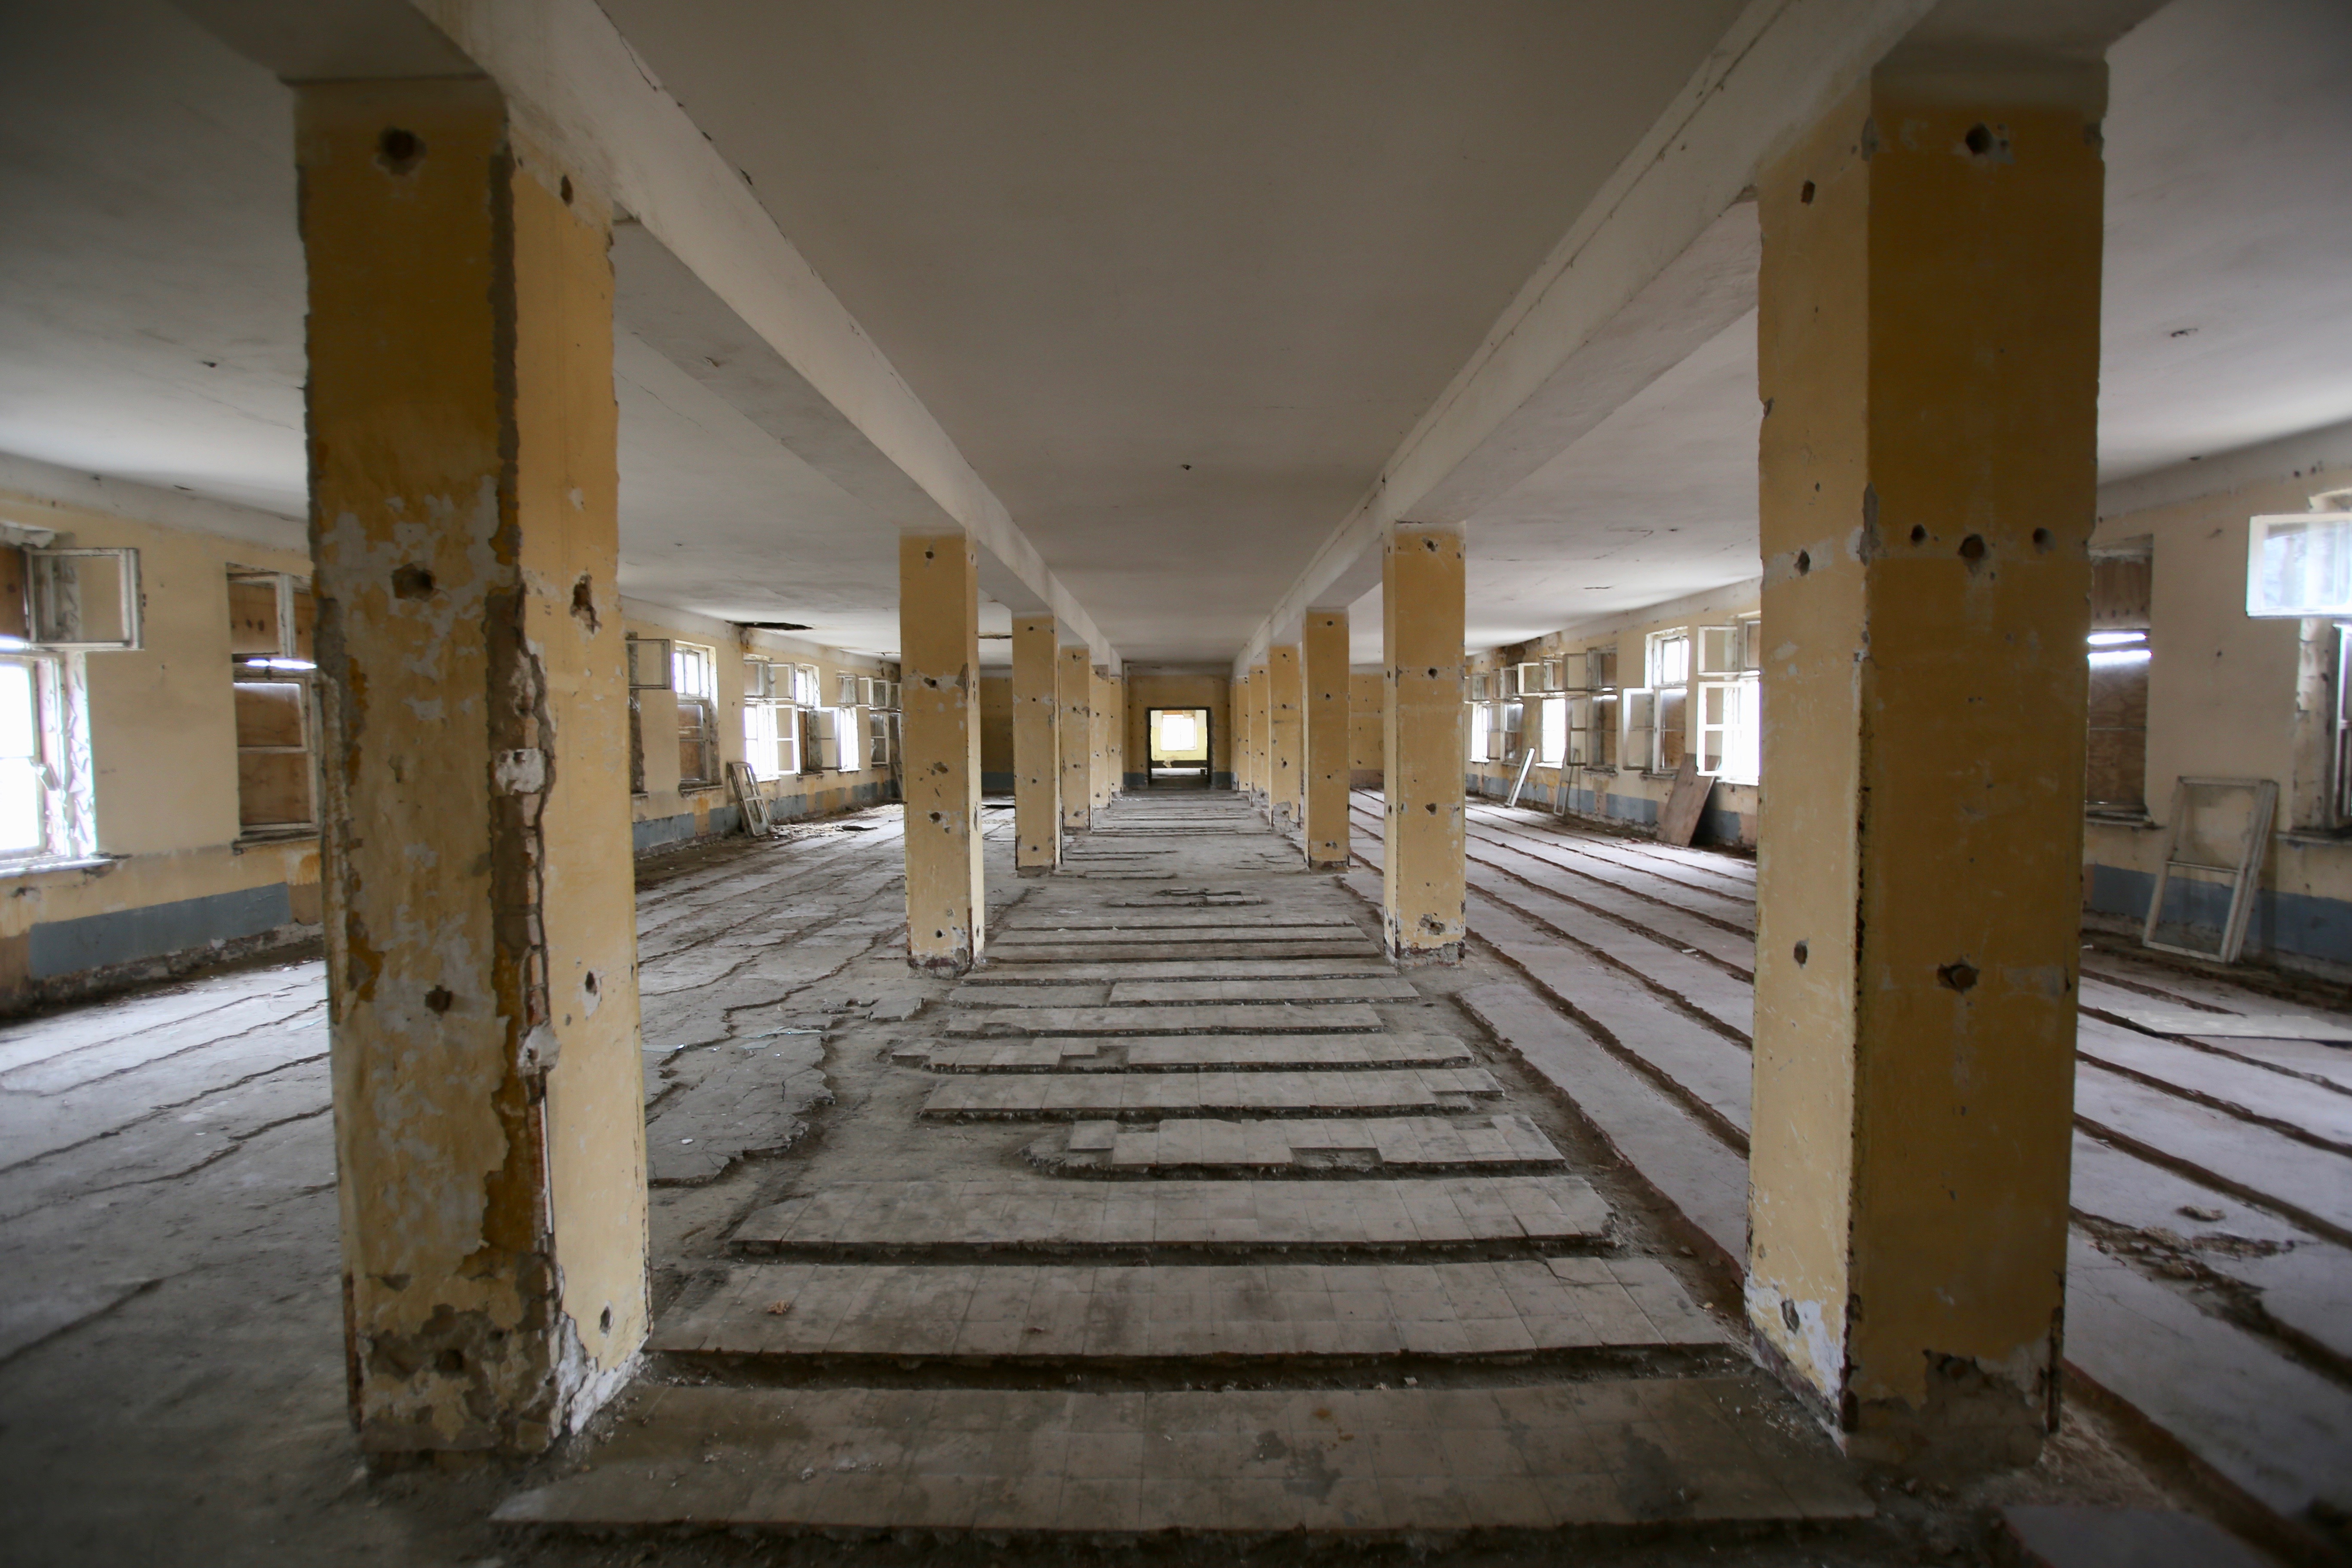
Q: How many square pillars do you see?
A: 12